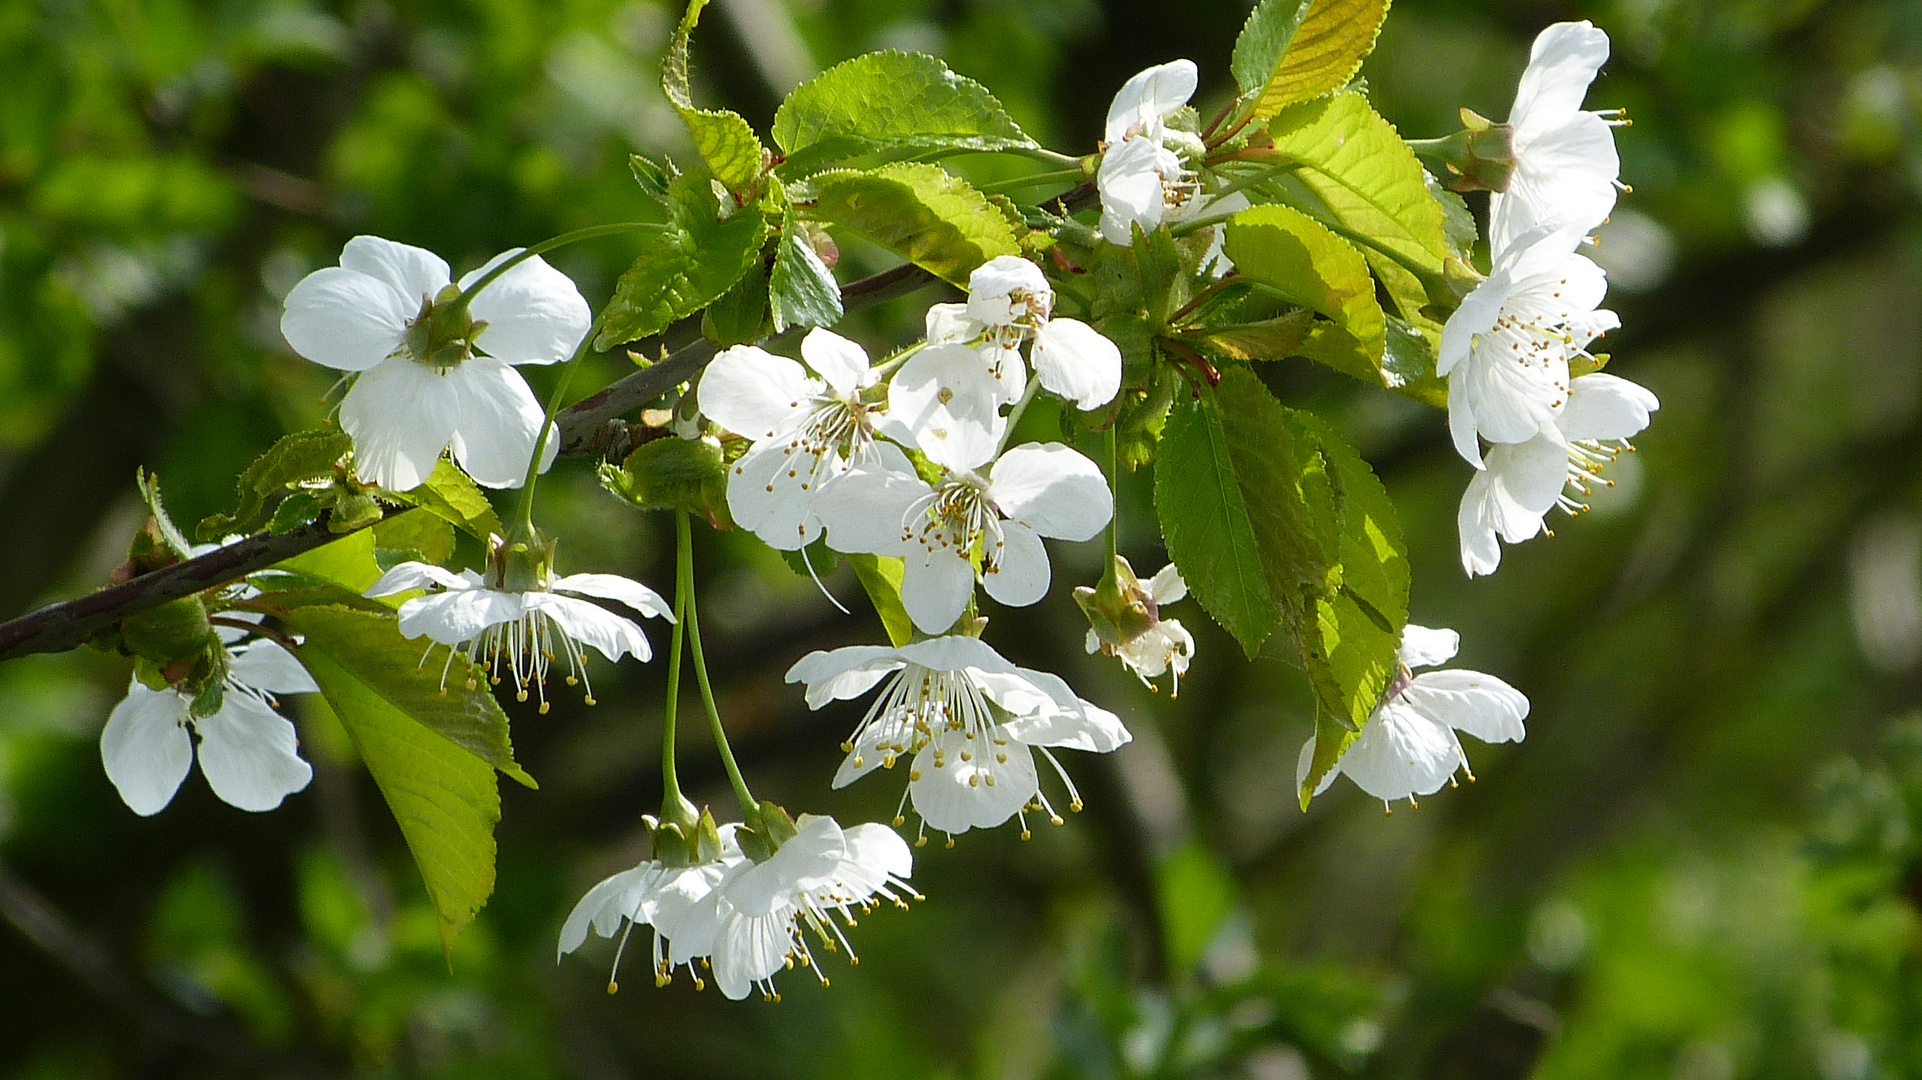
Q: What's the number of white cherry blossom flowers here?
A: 15